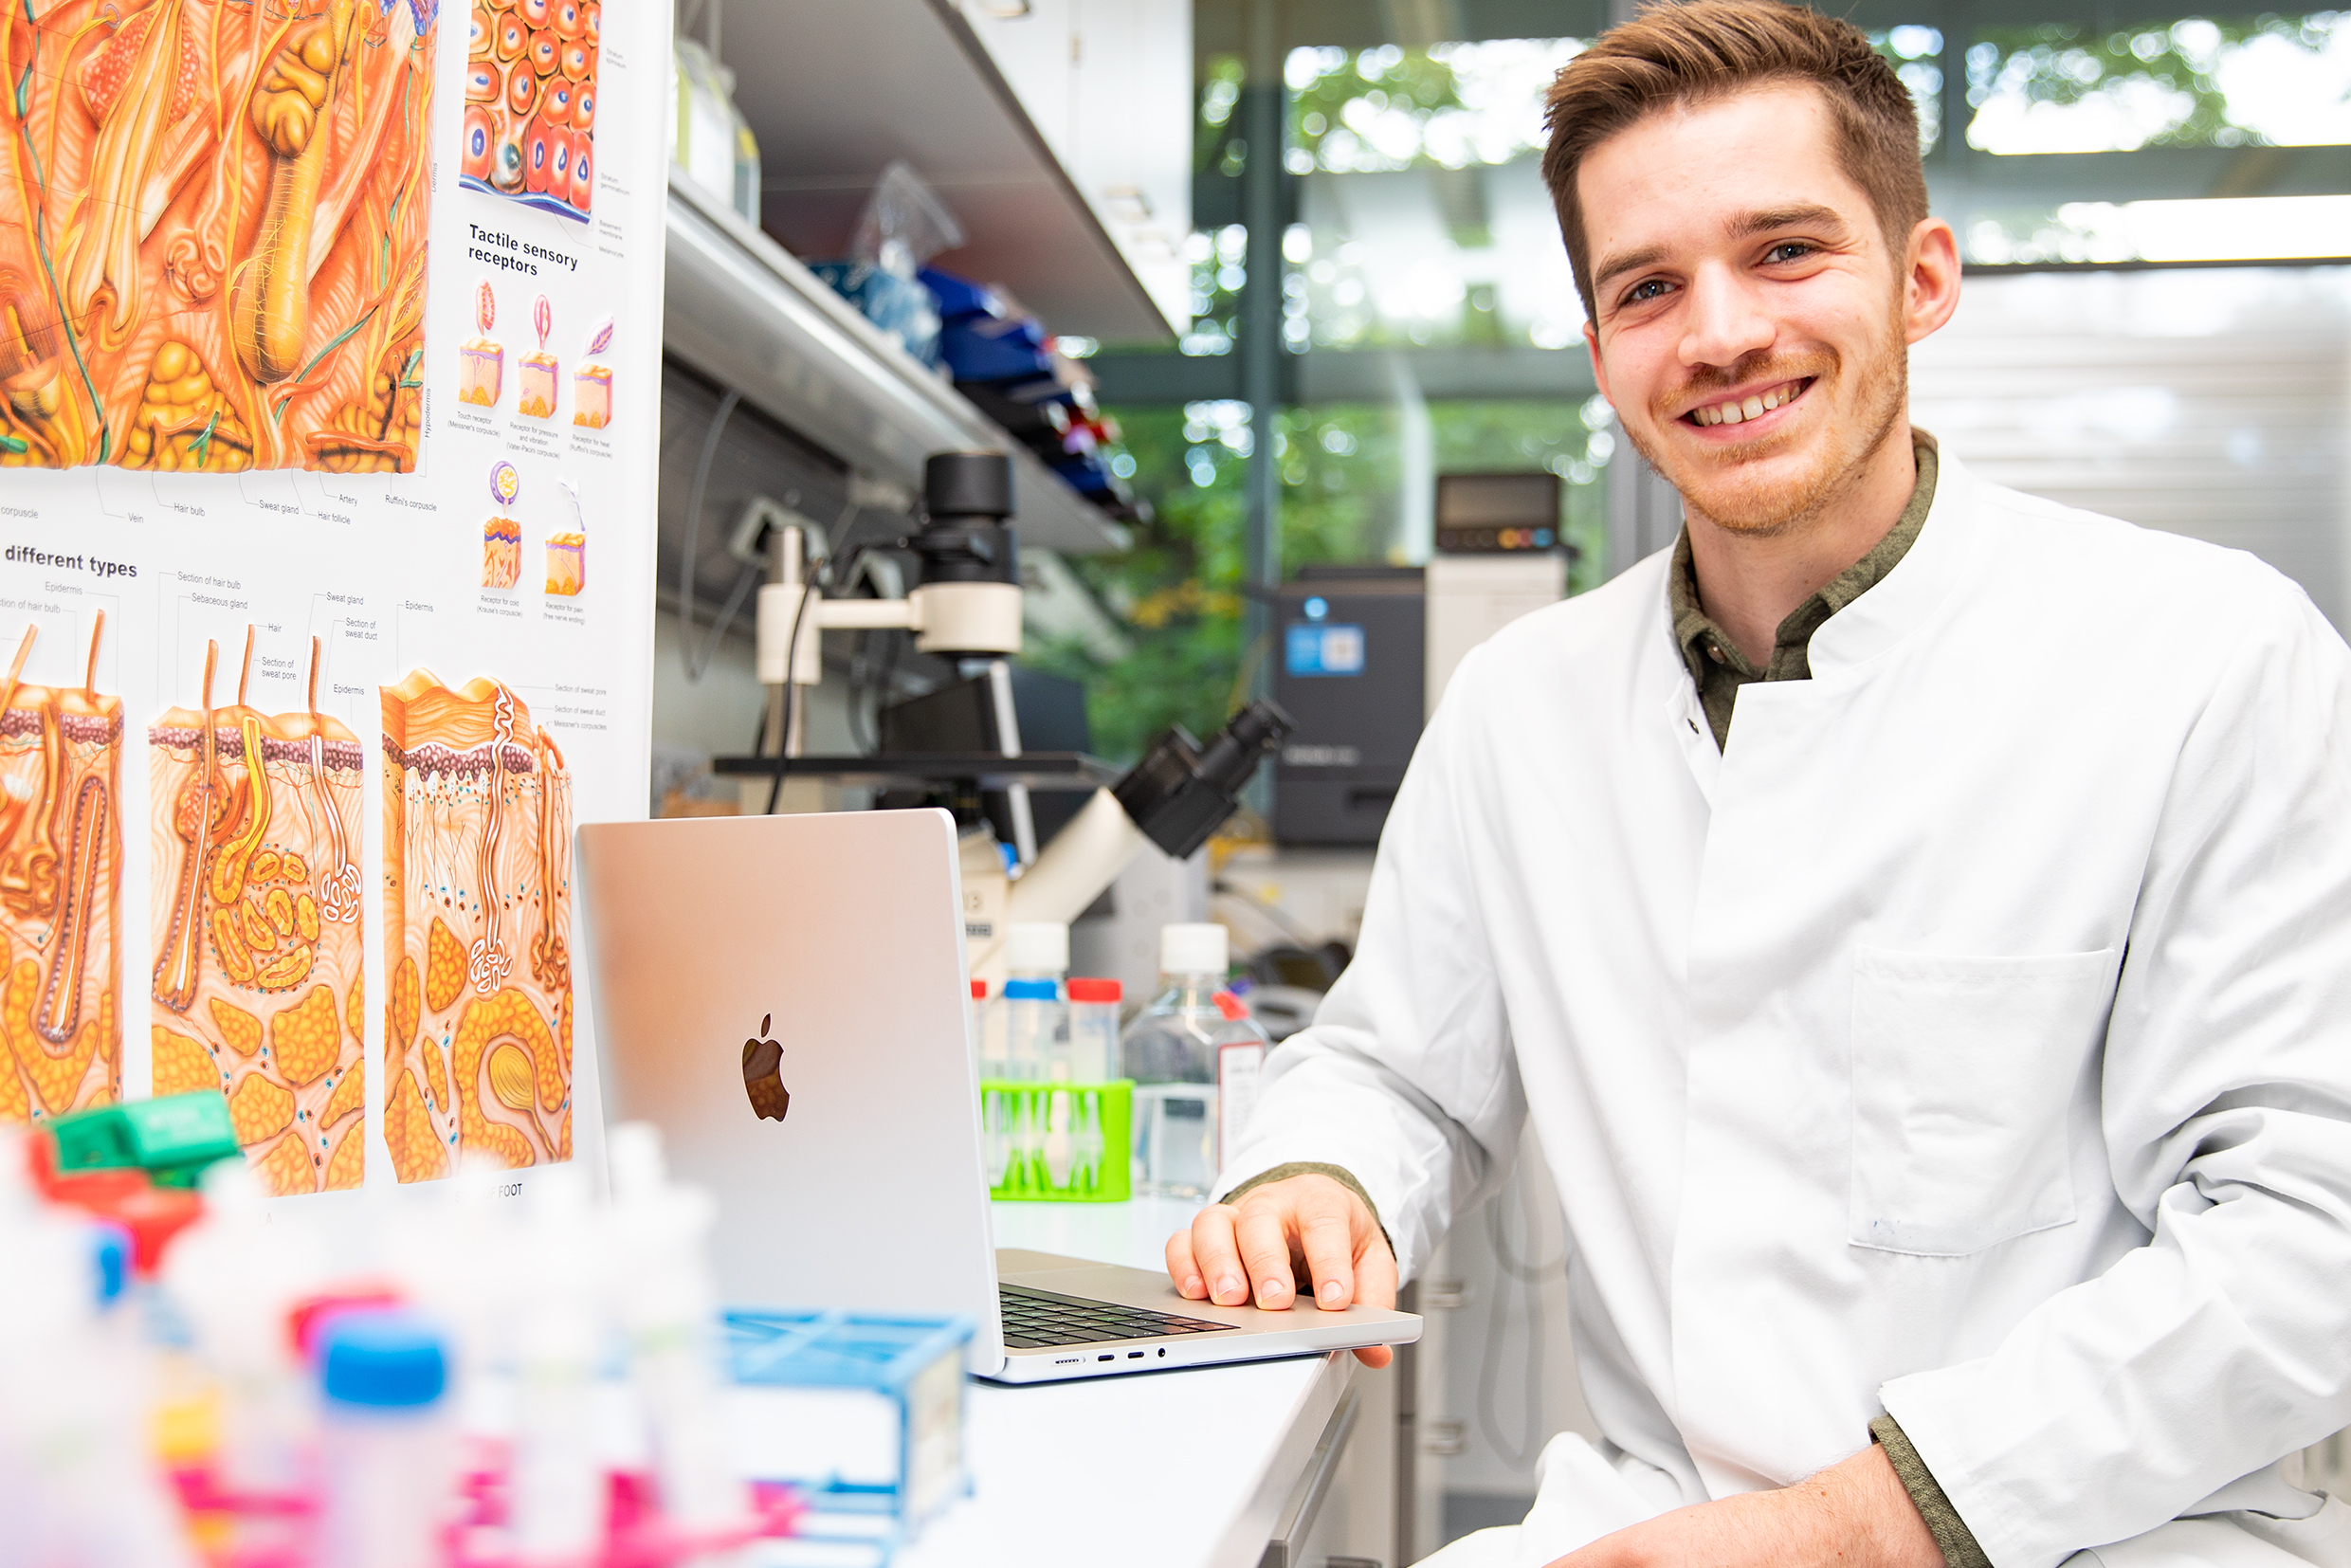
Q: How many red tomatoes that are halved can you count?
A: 0